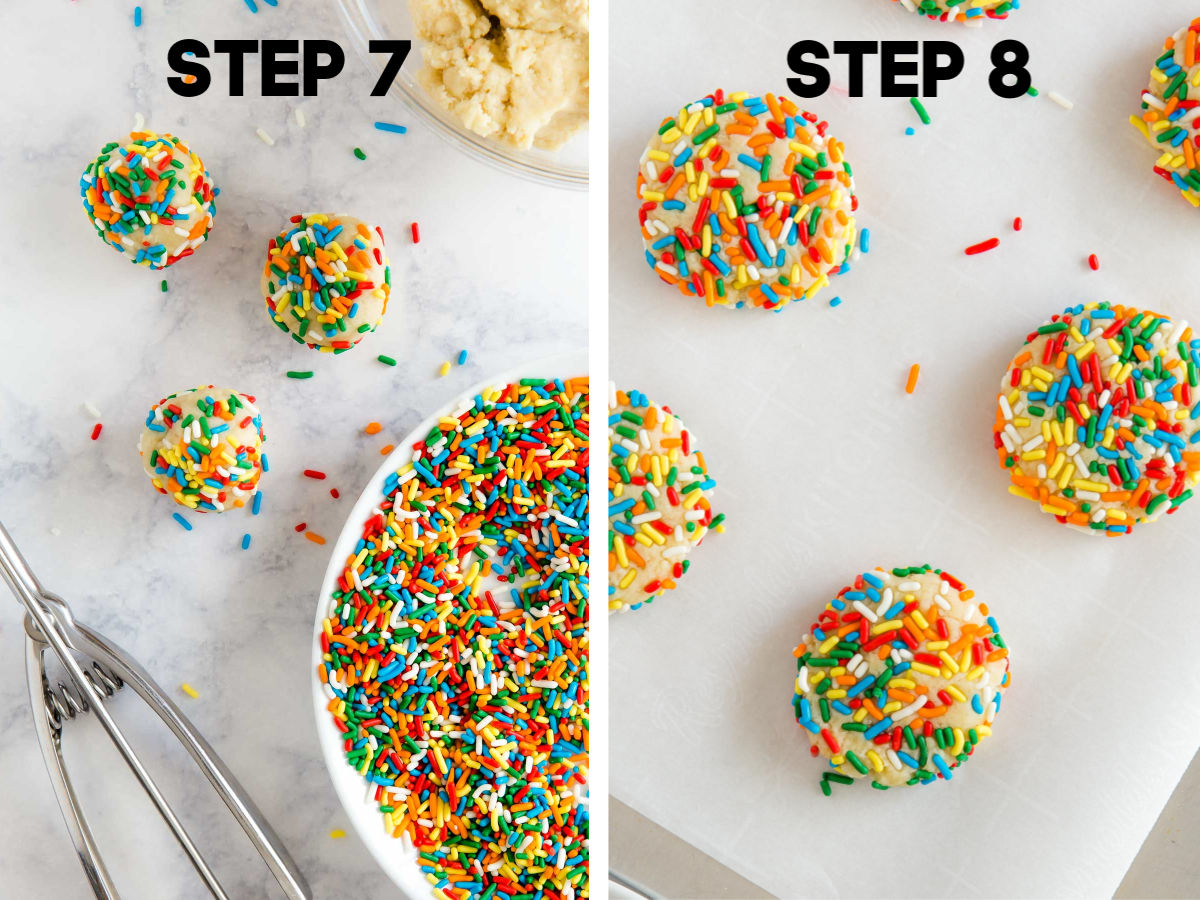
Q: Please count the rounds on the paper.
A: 6